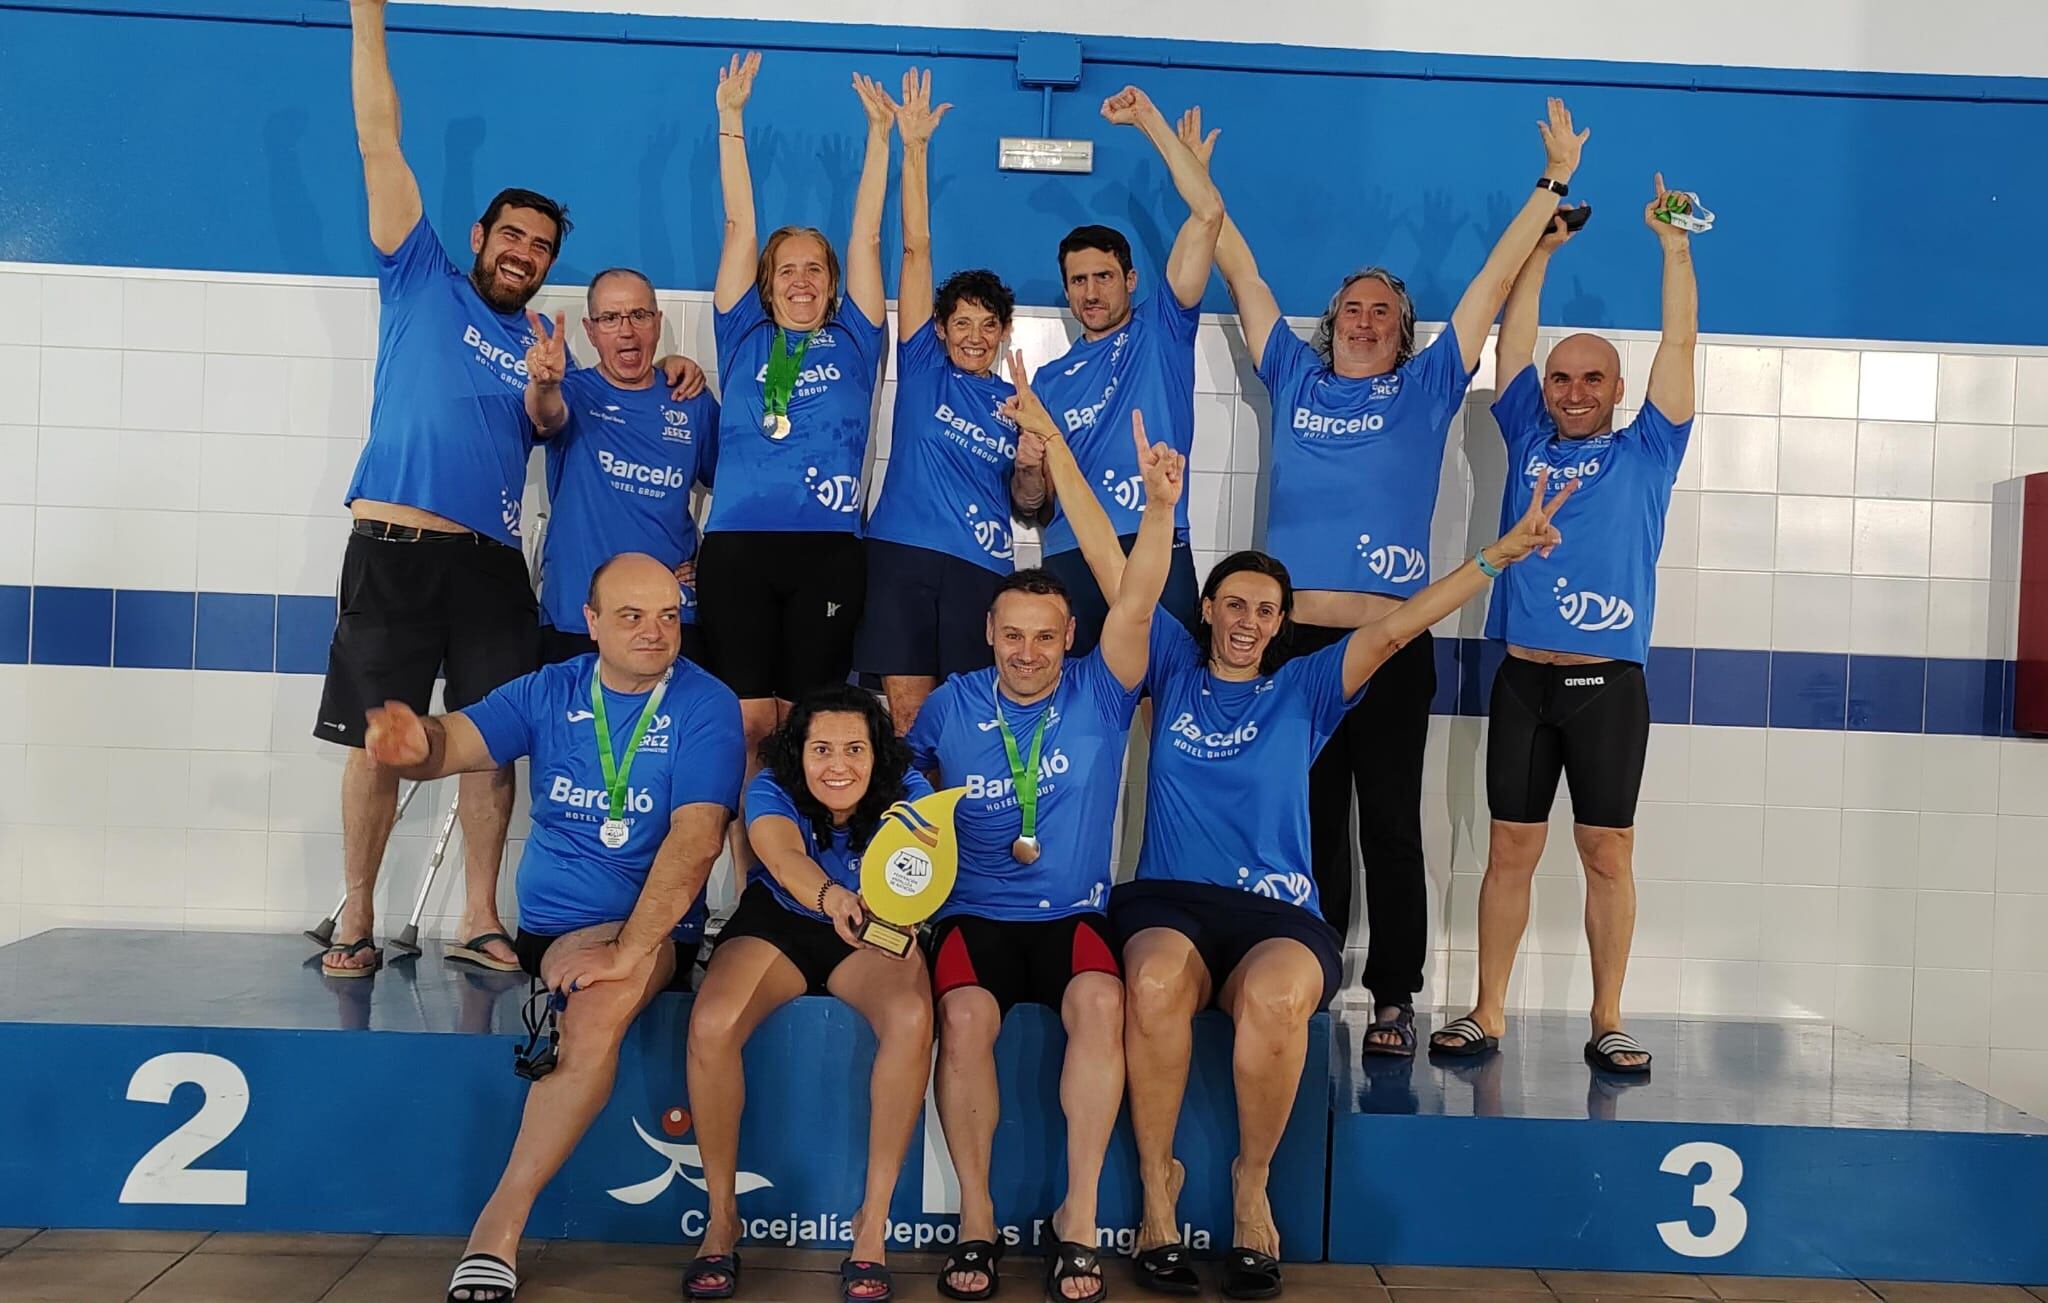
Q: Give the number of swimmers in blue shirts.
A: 11